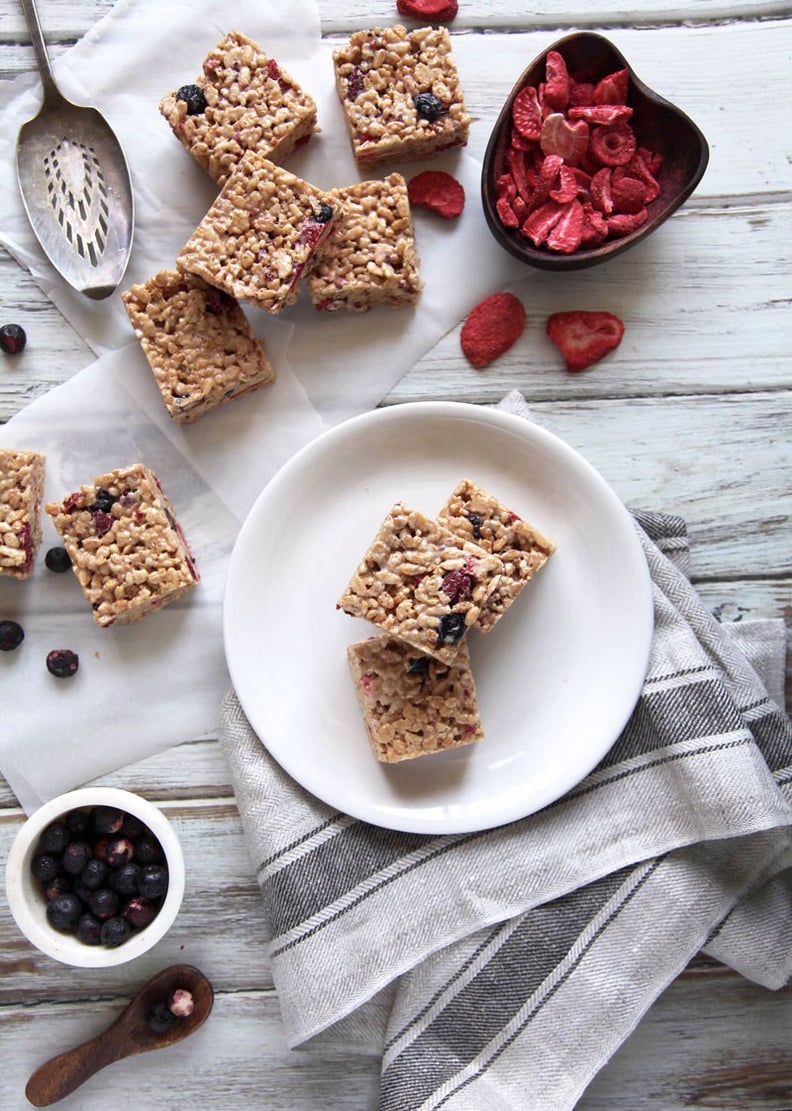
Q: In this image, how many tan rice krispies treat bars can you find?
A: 10